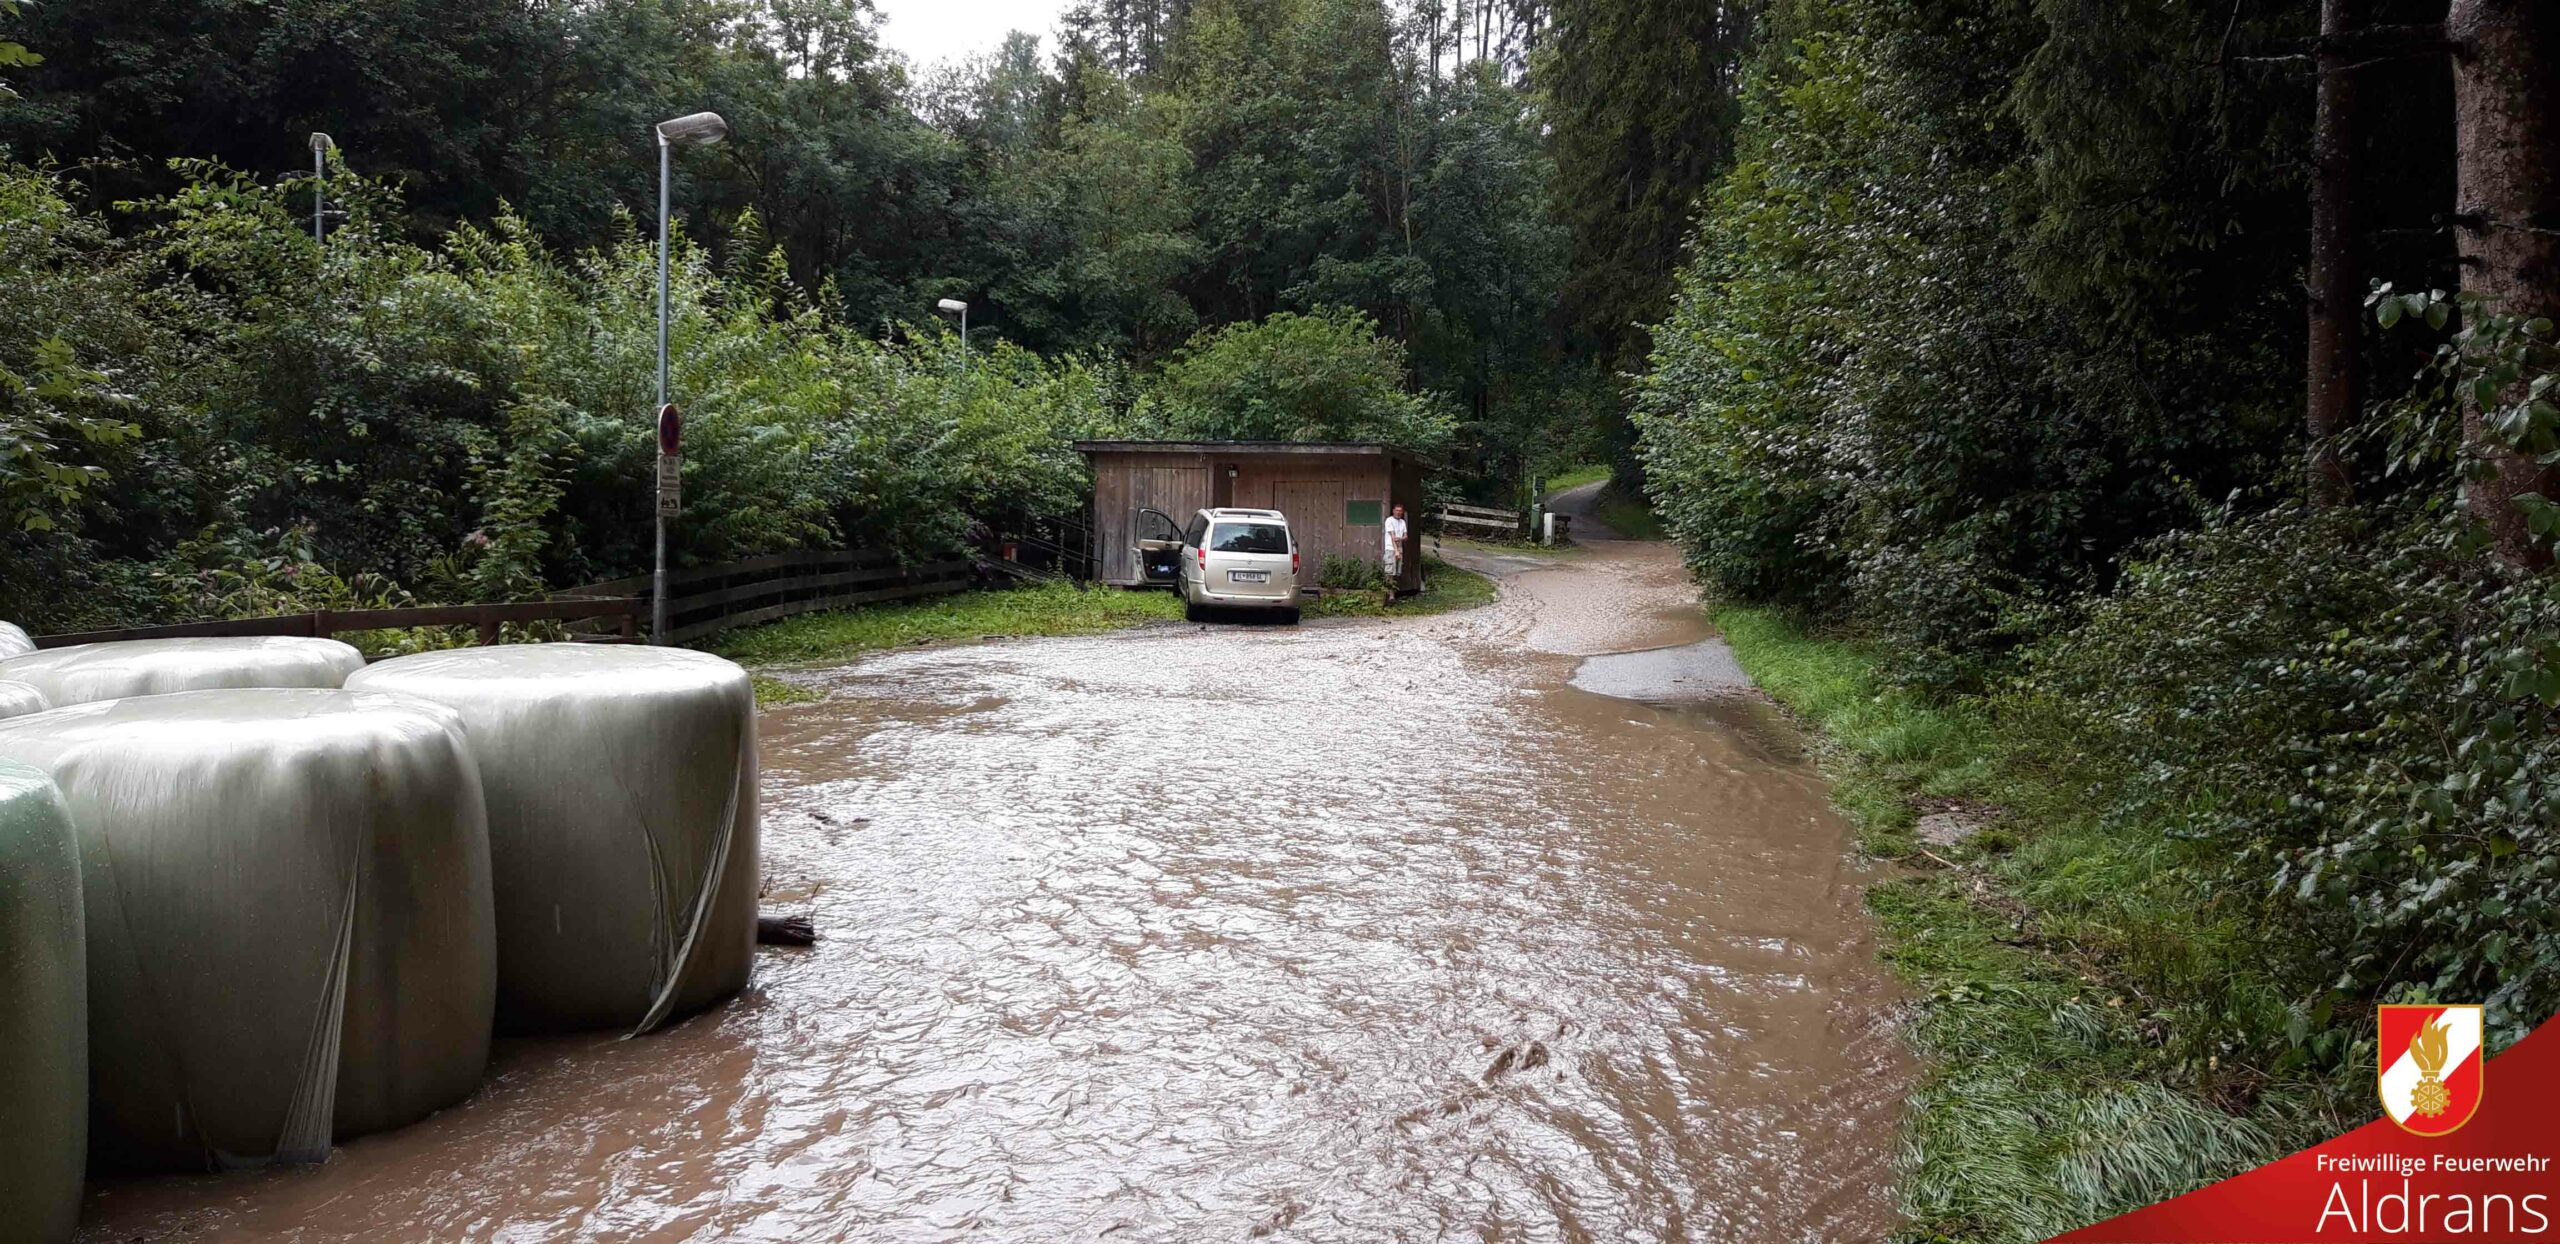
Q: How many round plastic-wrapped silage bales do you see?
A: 6